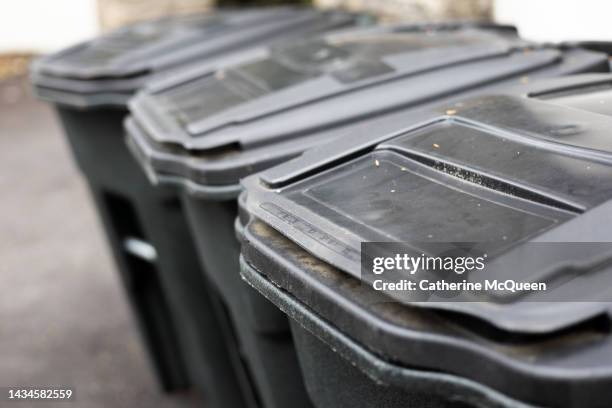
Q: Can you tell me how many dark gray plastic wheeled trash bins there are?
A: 3